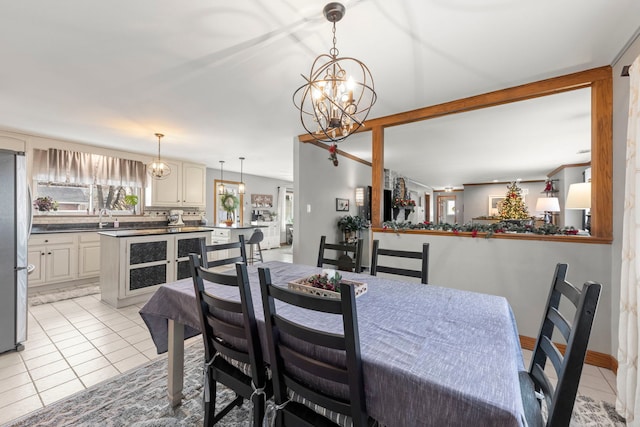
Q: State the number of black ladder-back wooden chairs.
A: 6